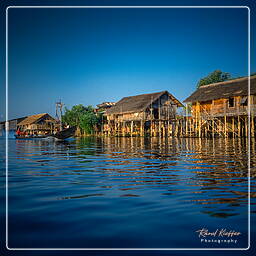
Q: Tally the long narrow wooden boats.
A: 1